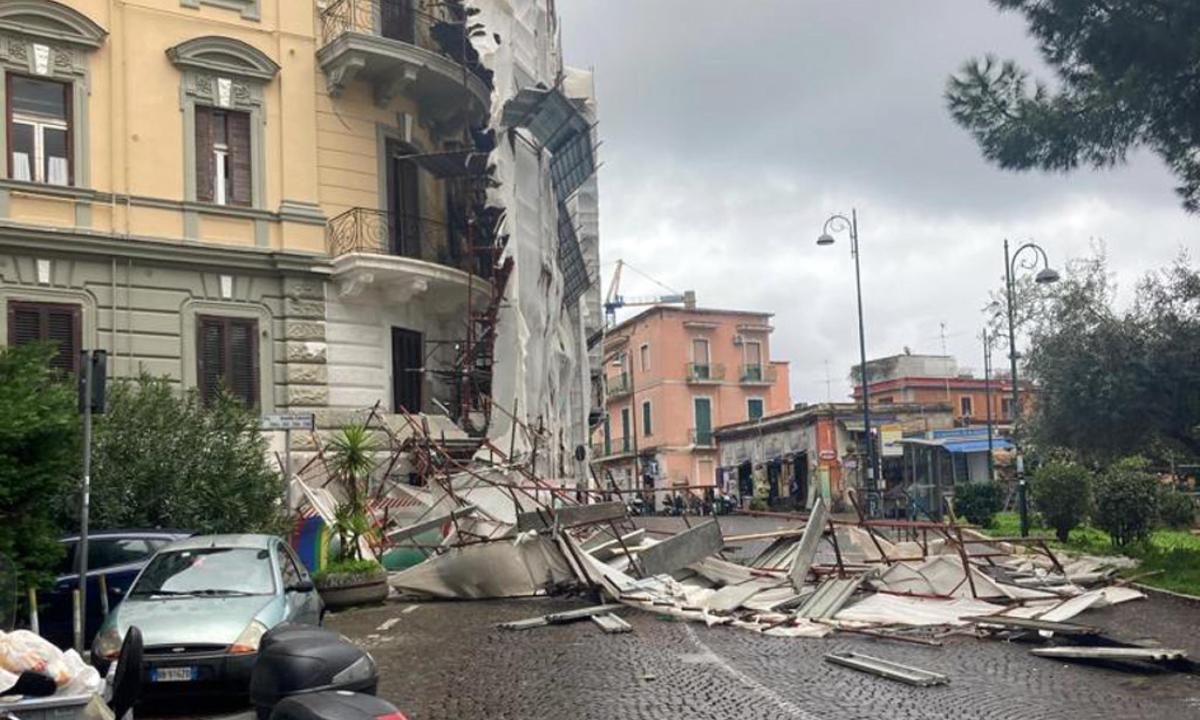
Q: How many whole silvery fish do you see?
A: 0